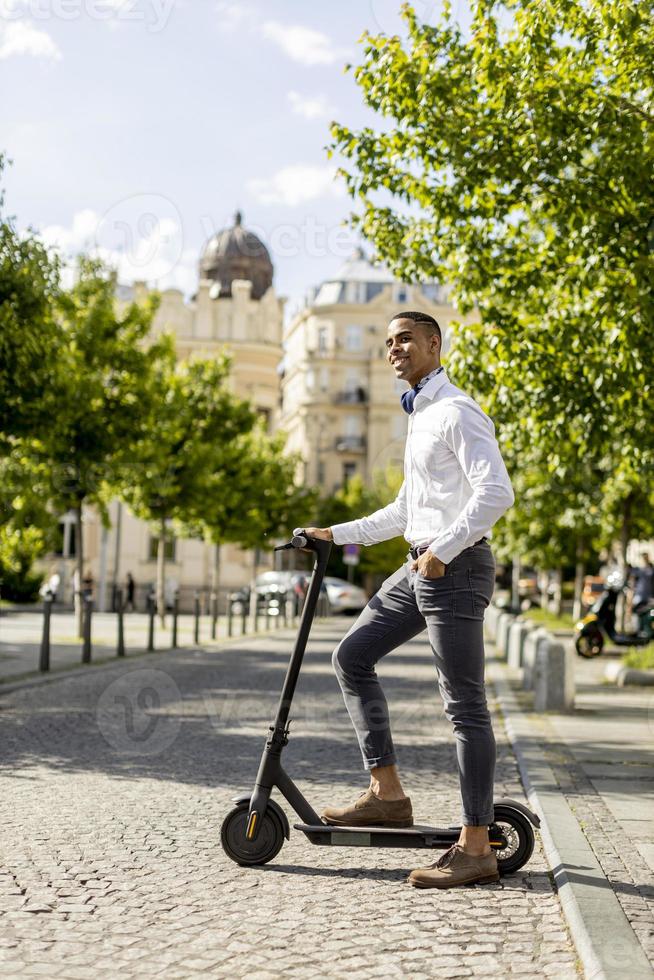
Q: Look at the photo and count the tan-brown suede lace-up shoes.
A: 2